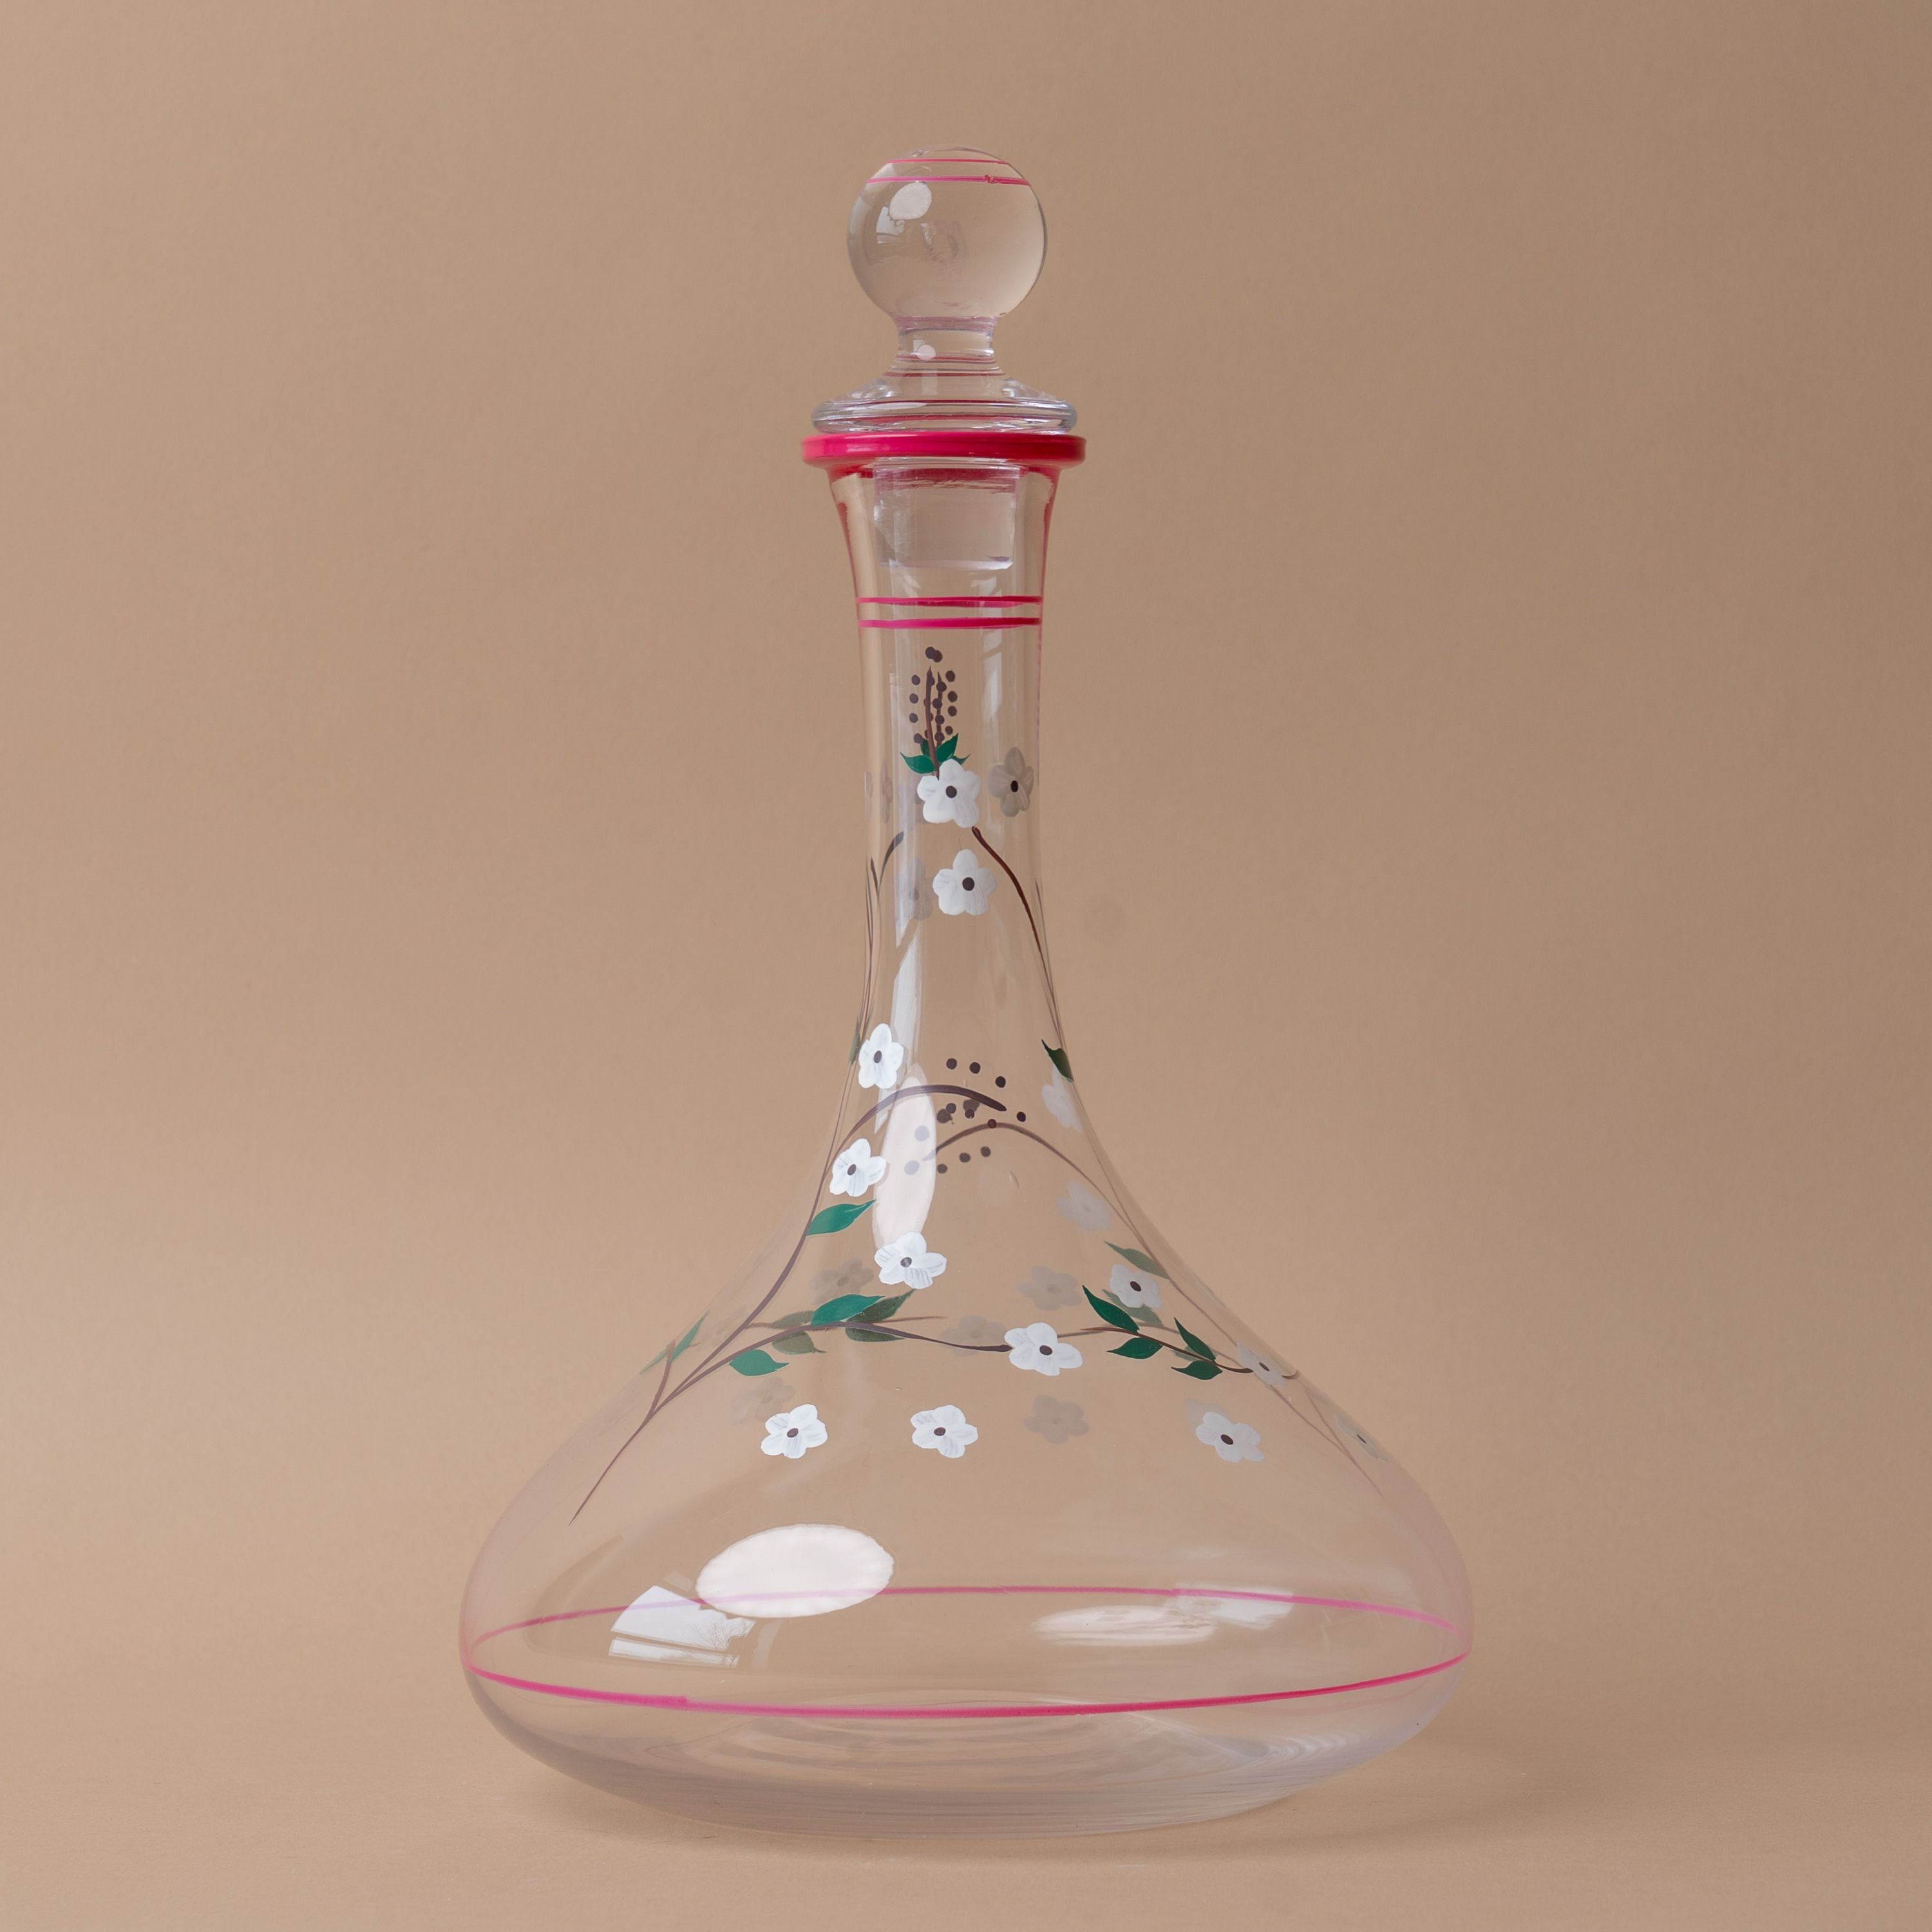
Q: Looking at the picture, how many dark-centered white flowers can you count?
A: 13